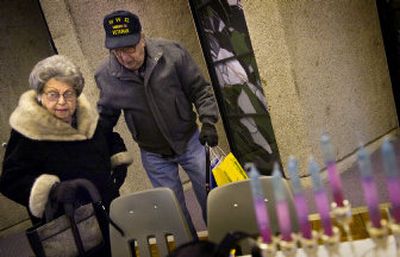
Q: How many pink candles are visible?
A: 7